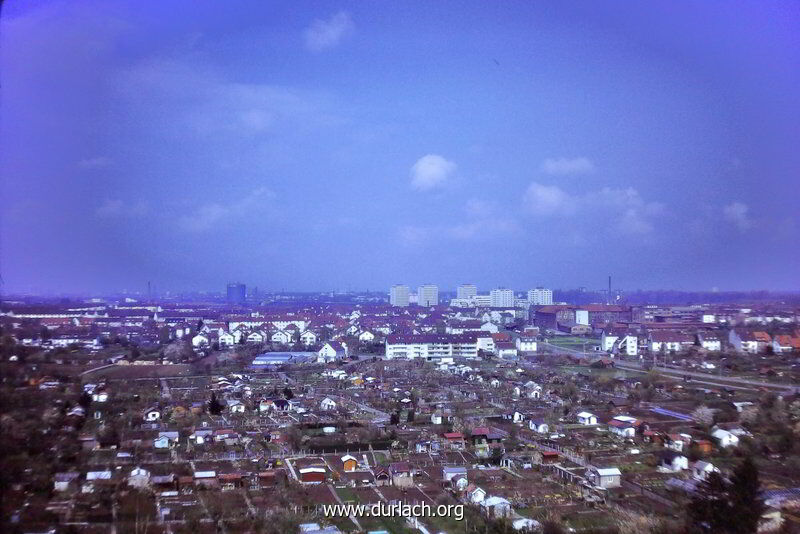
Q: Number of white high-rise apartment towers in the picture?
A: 5